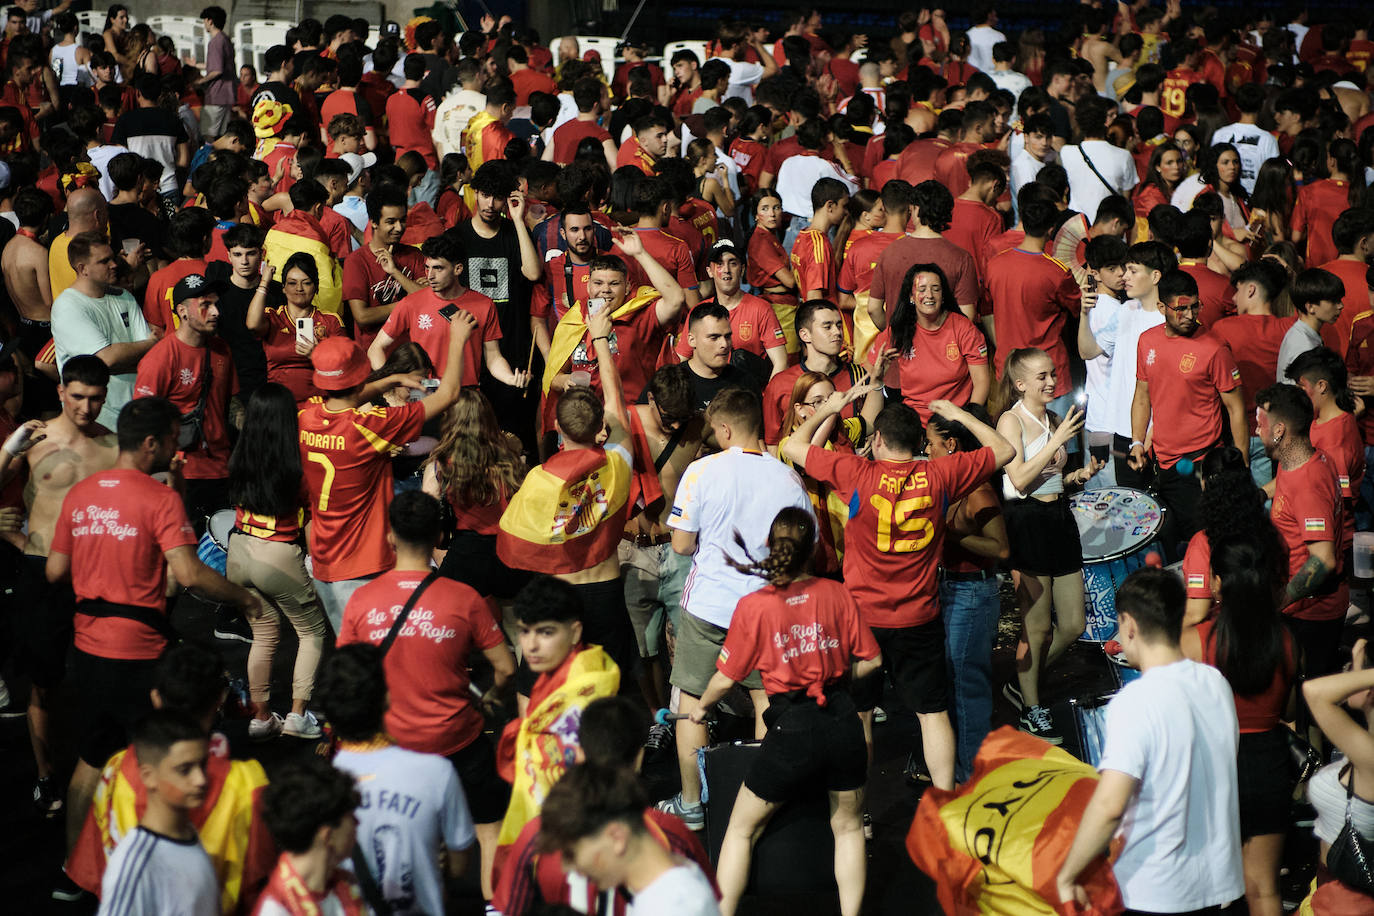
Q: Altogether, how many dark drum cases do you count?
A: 1